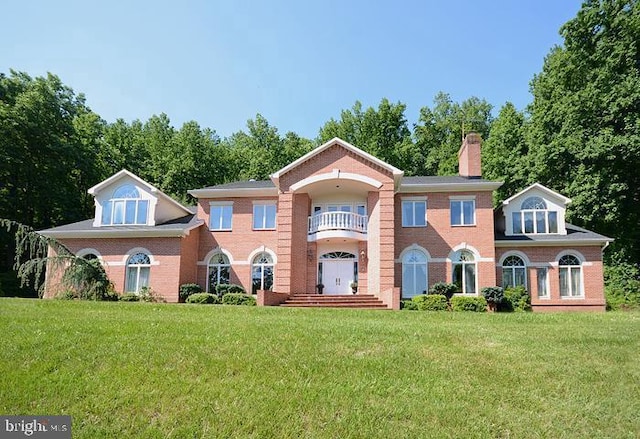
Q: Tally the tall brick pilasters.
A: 2